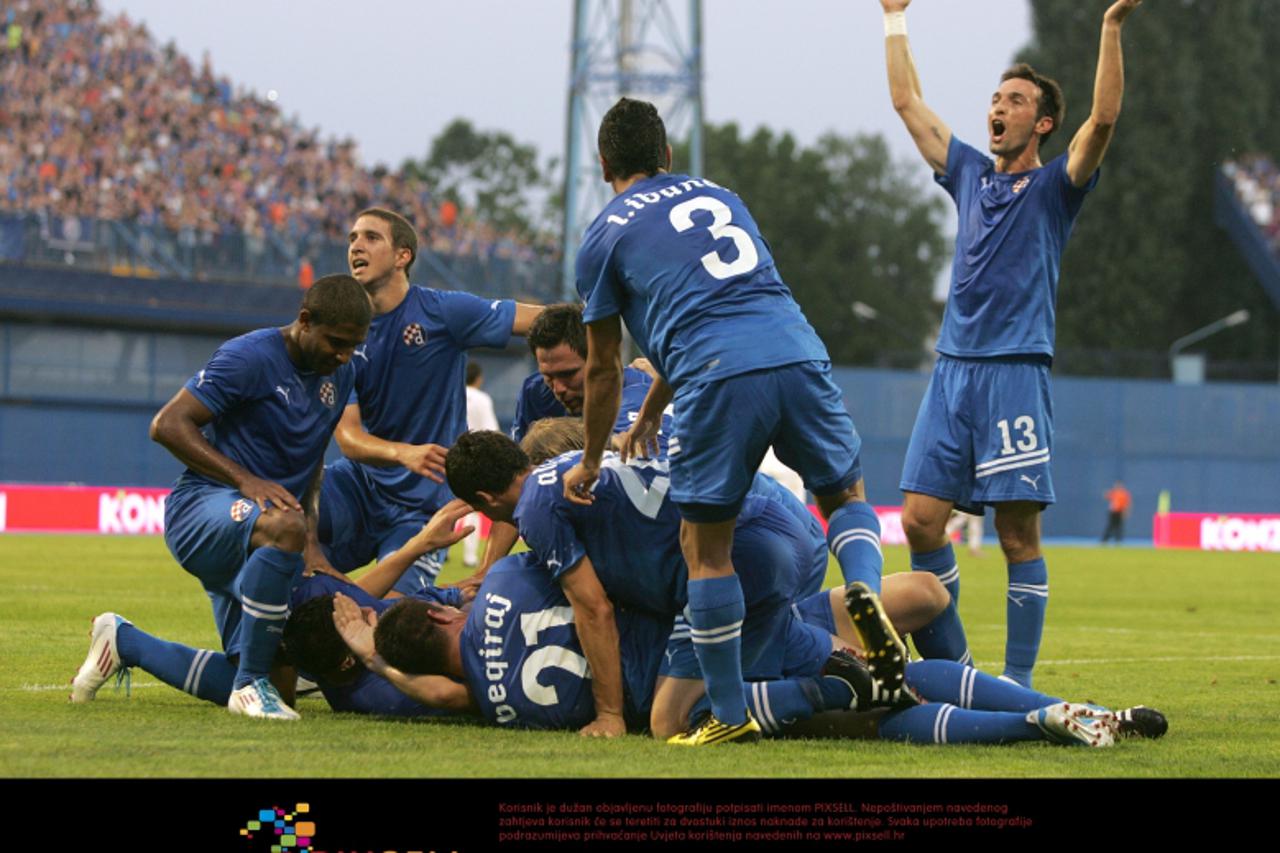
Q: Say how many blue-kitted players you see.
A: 9